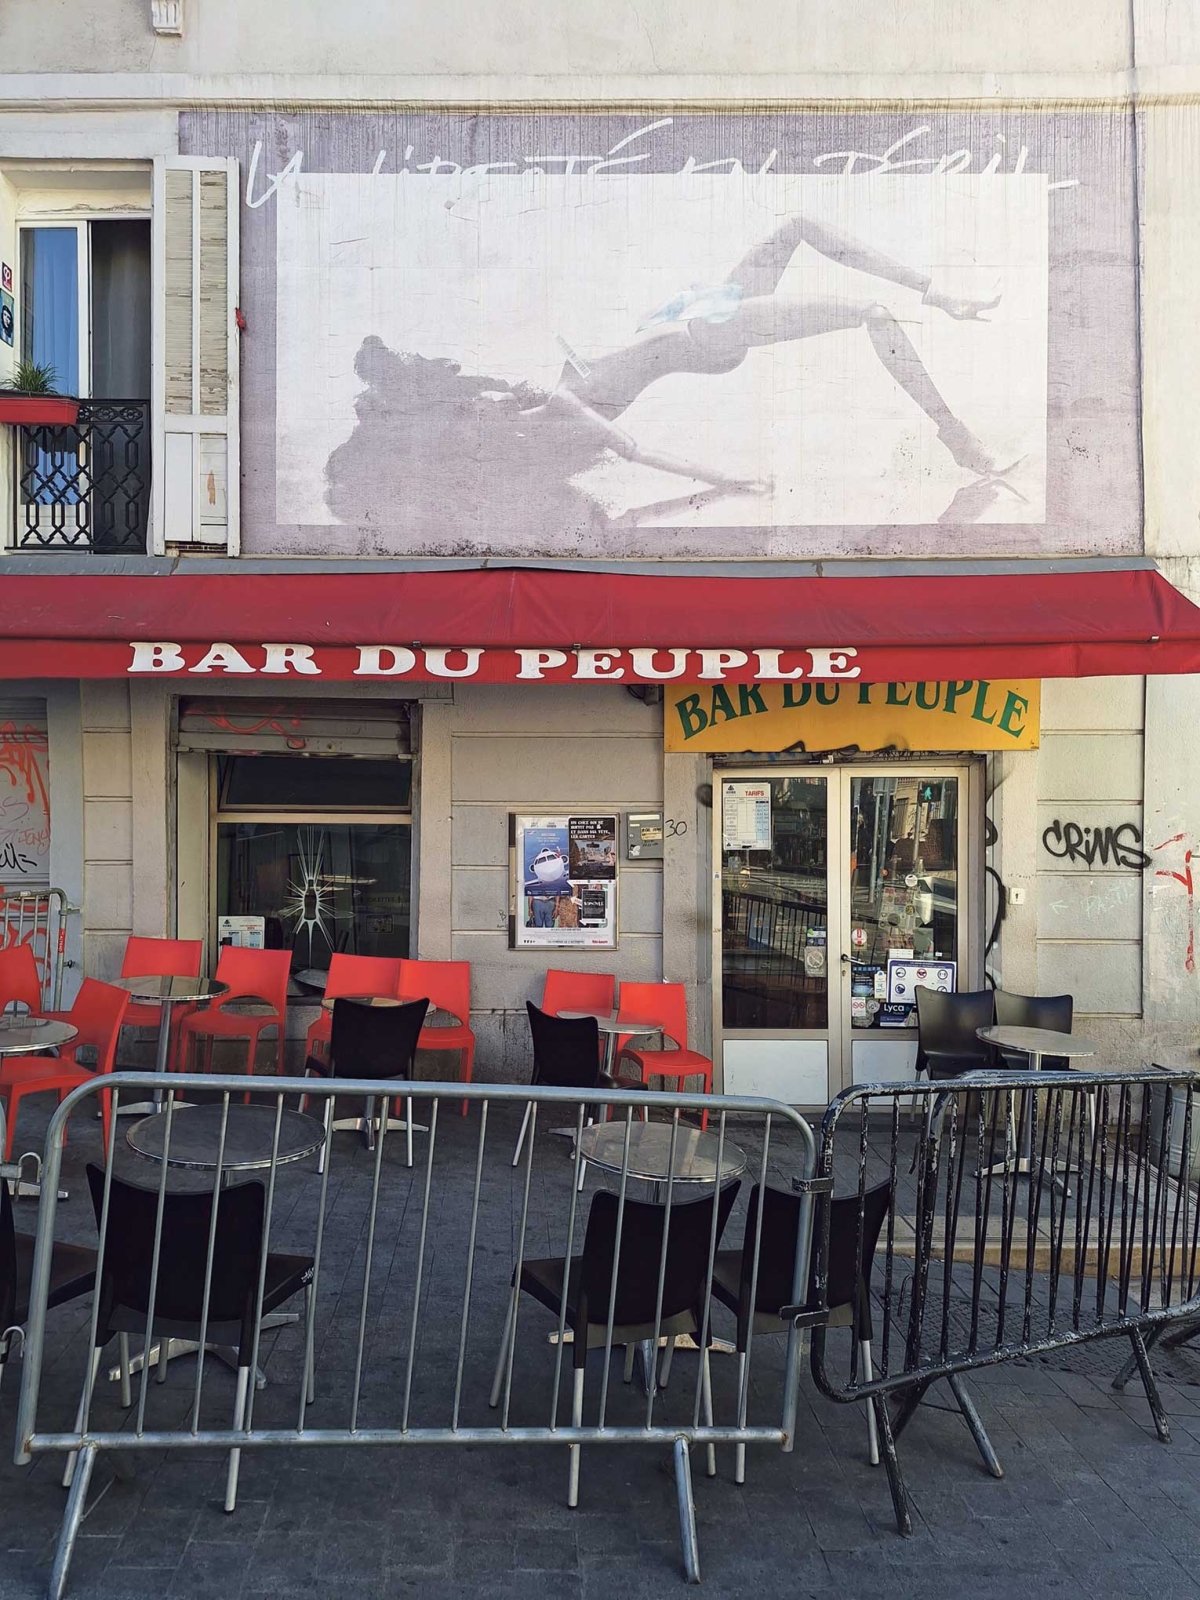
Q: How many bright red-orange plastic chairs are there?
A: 8